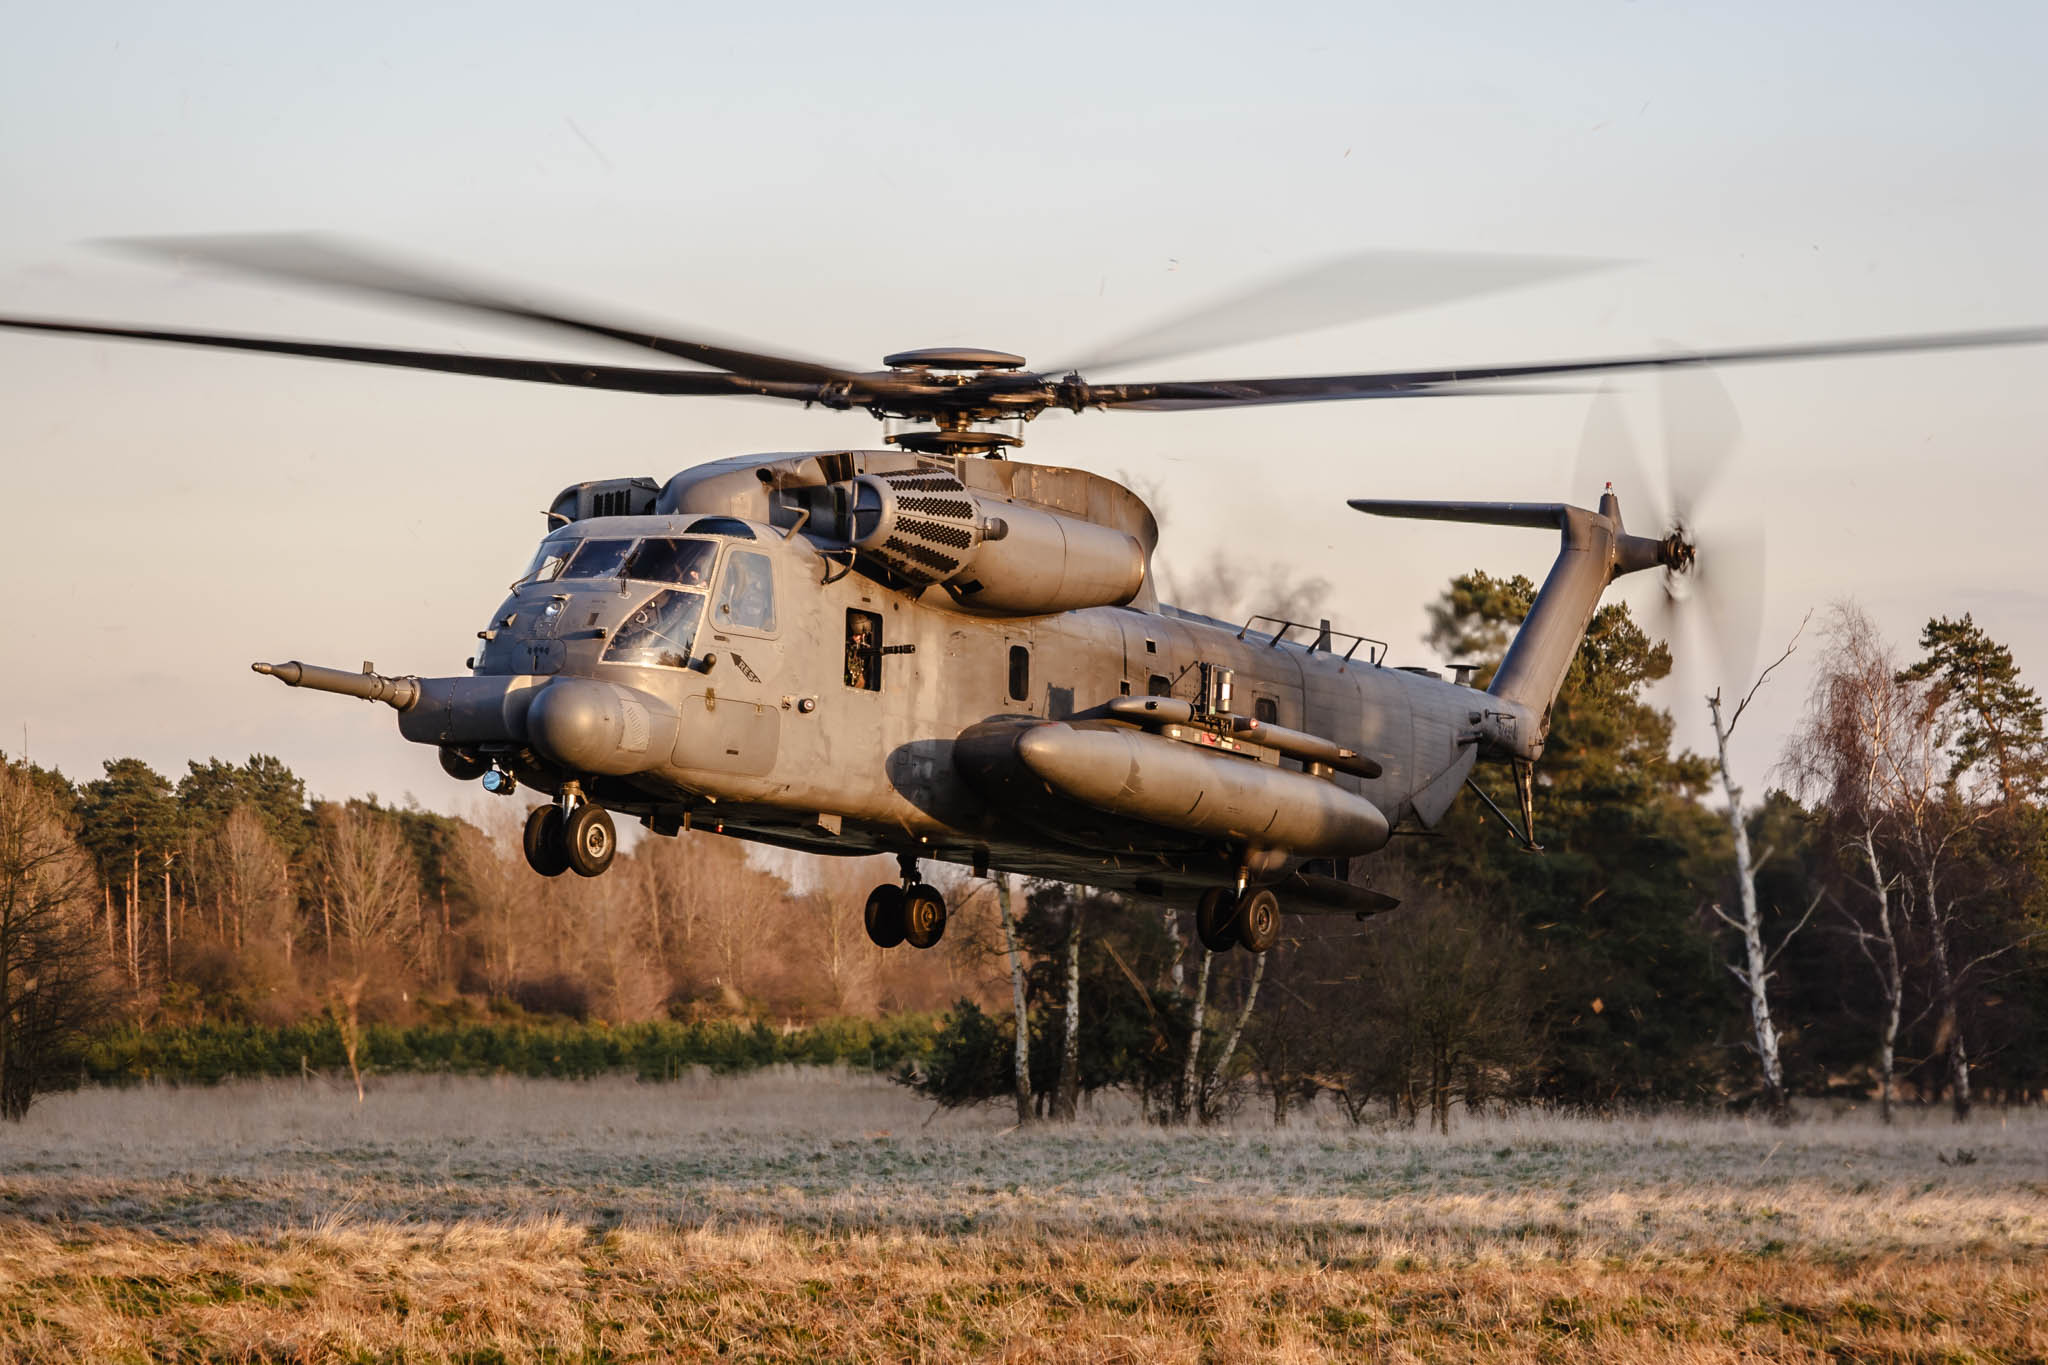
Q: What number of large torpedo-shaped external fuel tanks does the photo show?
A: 1